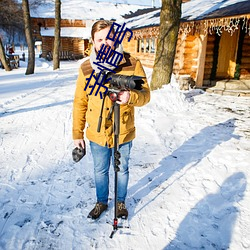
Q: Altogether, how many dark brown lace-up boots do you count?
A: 2